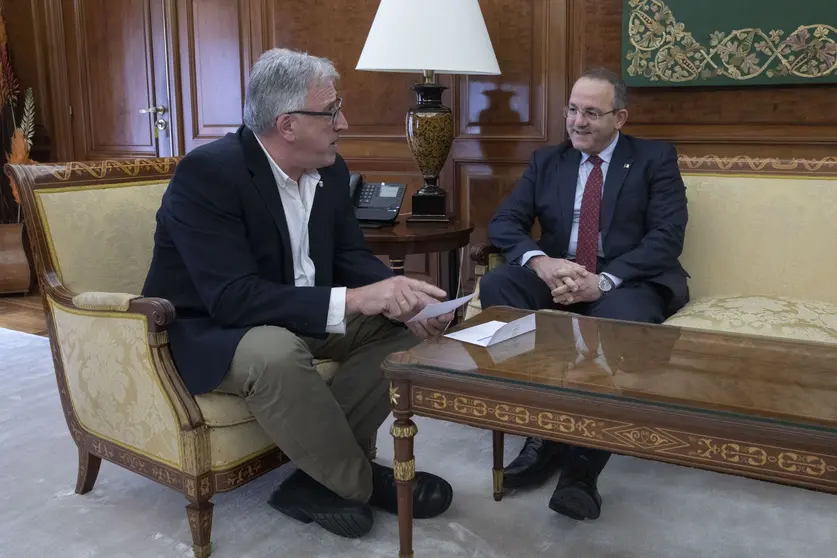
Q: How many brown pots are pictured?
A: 1